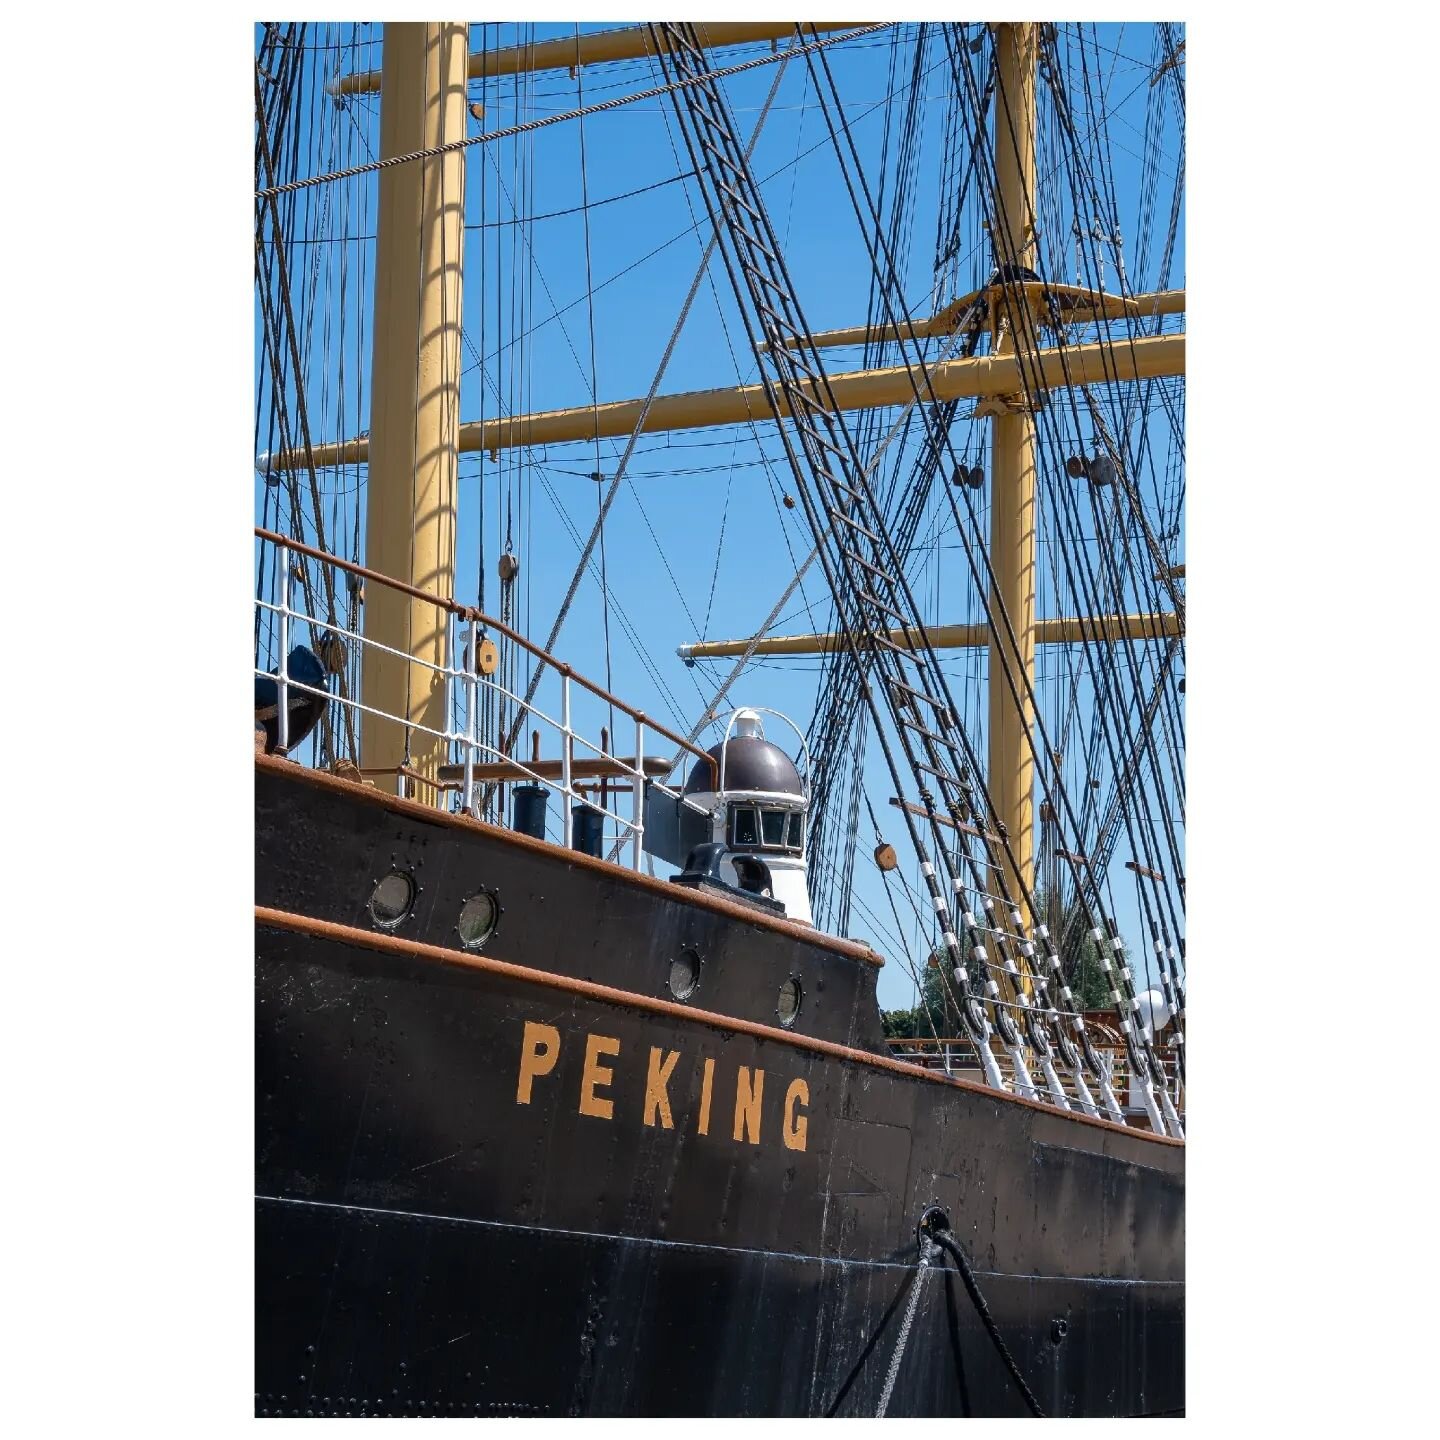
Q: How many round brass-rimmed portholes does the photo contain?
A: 4